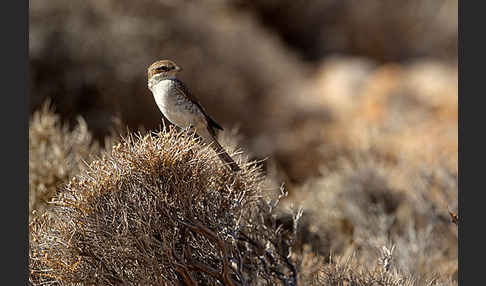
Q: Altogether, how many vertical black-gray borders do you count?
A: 2